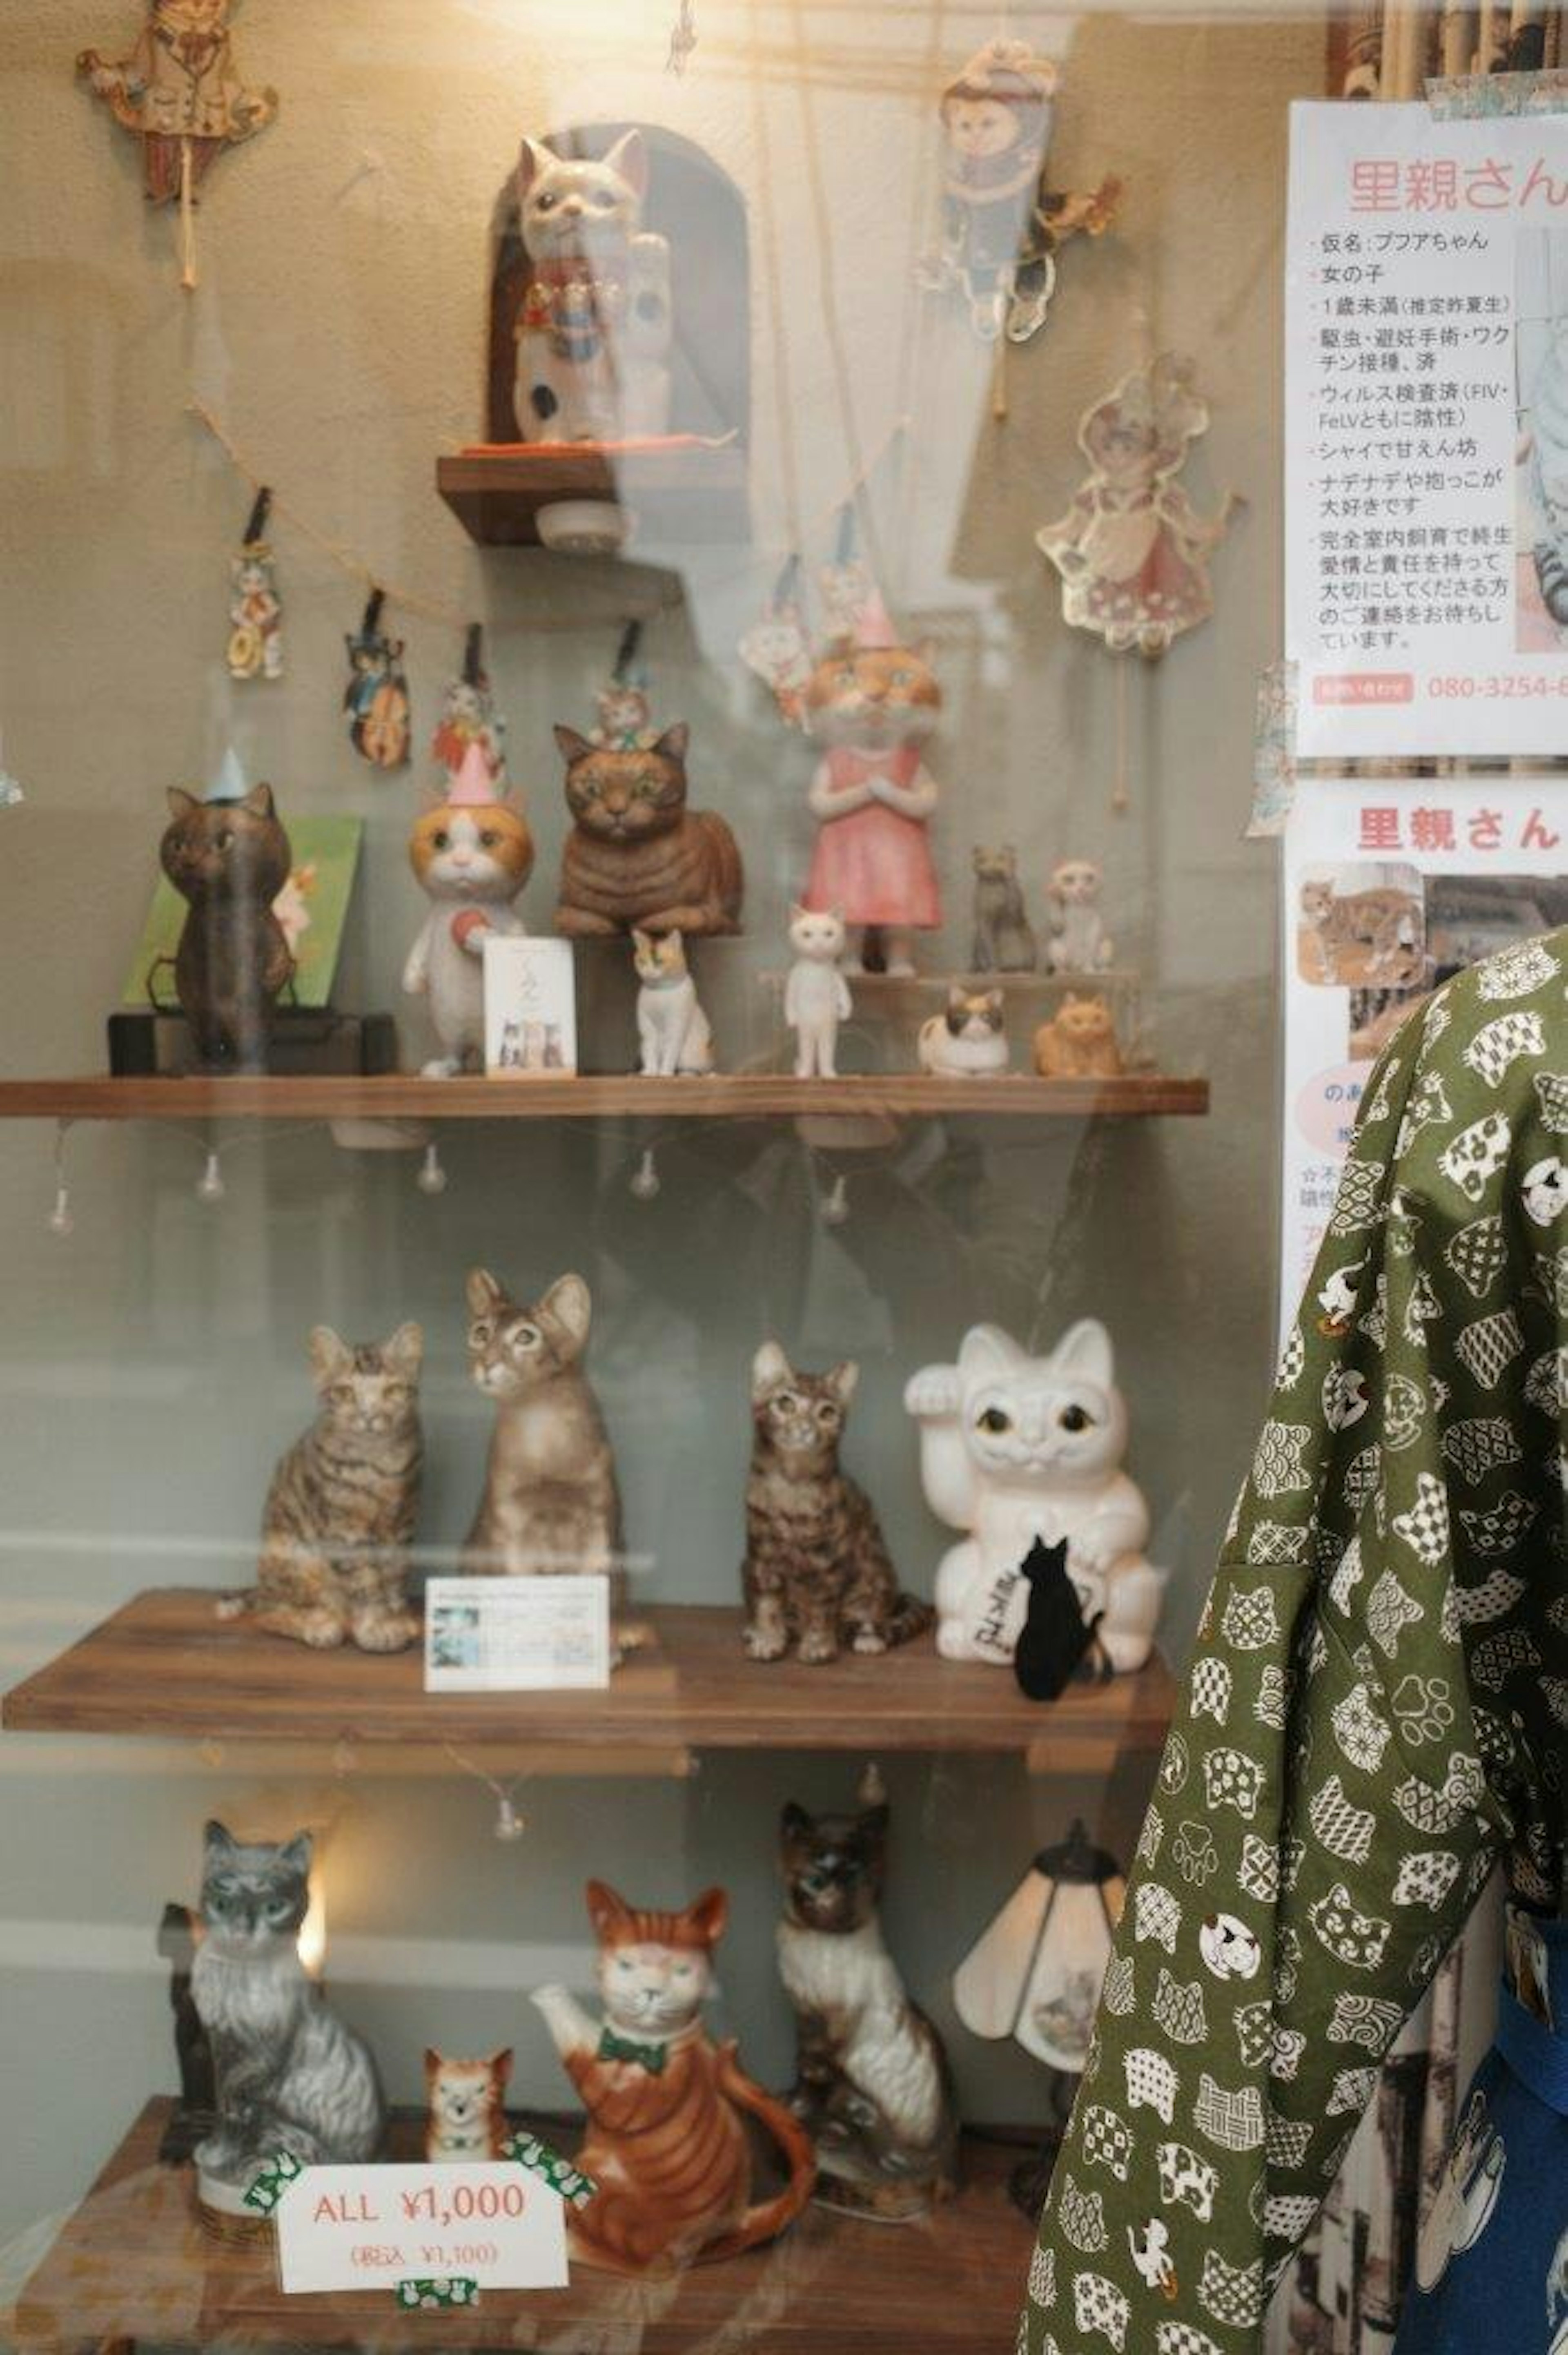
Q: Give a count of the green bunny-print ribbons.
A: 3